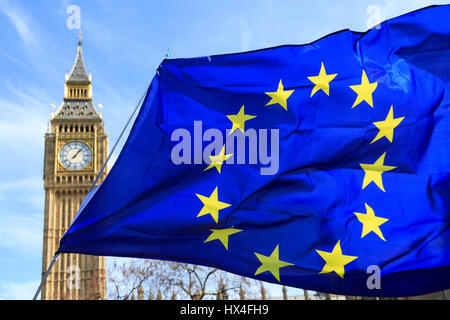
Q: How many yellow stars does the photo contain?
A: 12